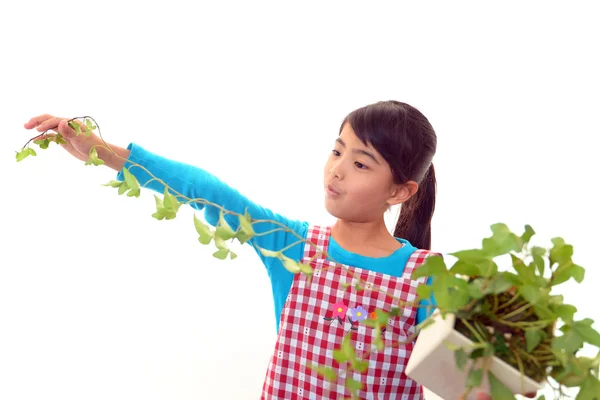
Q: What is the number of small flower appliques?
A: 3